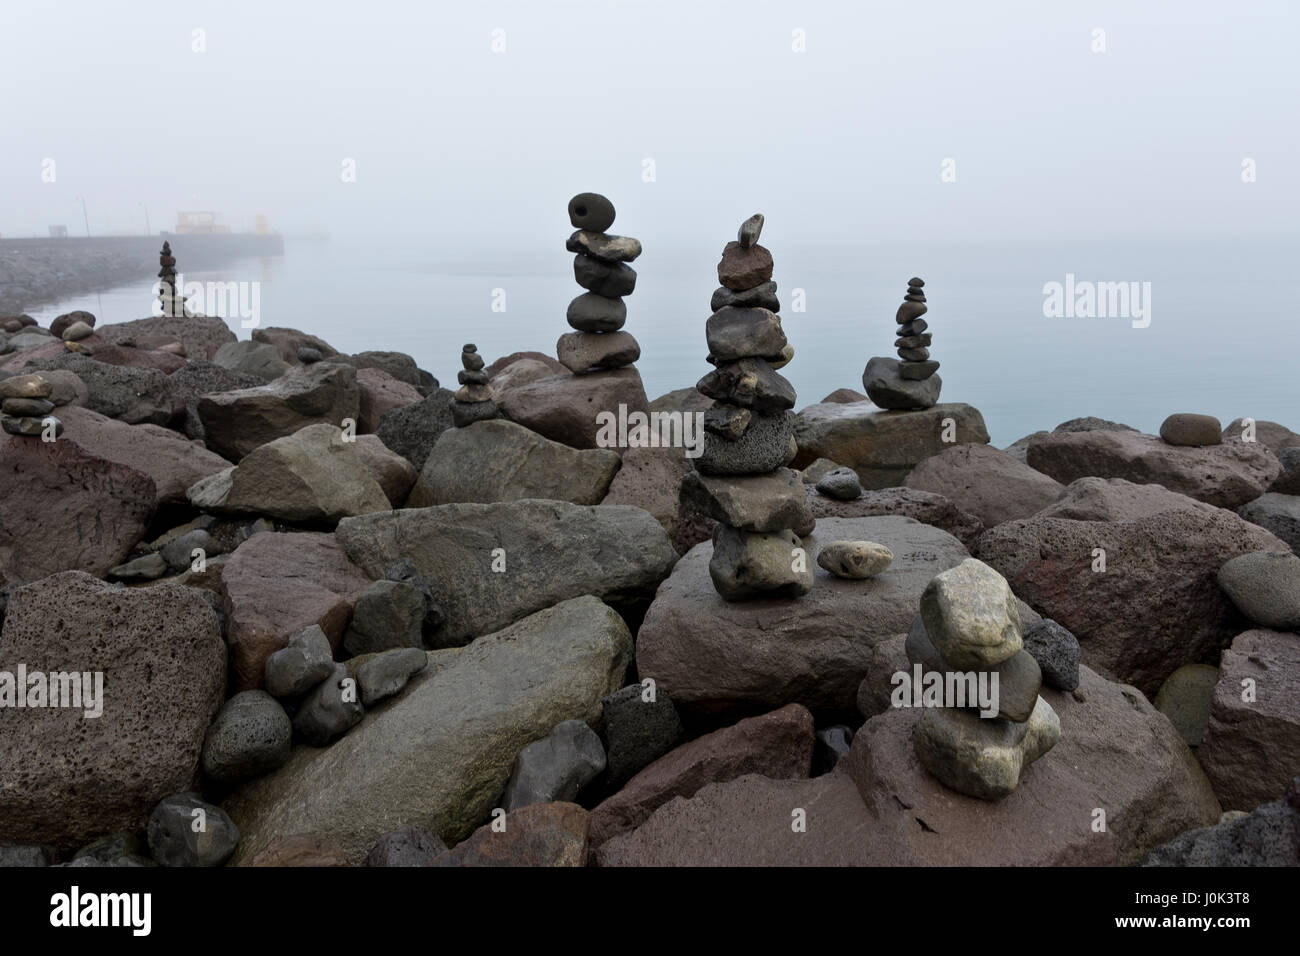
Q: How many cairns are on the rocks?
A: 7